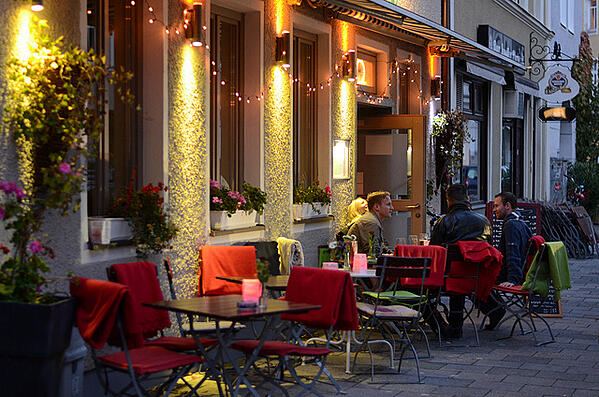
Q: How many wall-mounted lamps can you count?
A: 5